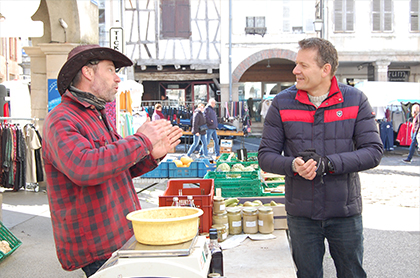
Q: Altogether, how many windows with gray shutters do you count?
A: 3